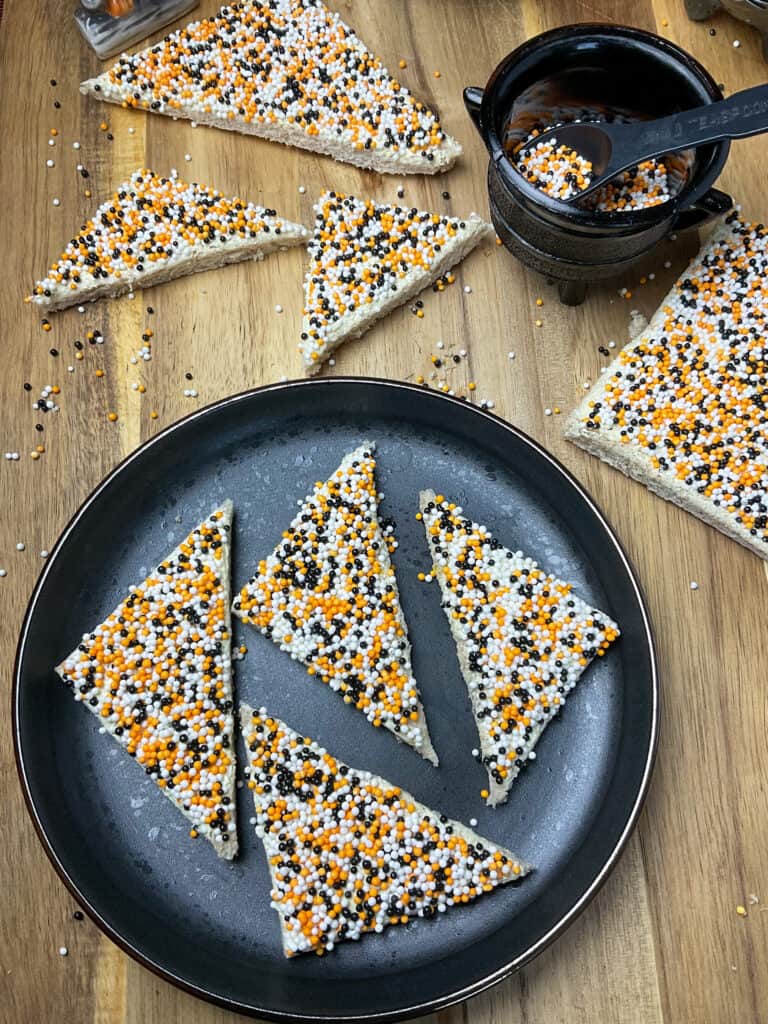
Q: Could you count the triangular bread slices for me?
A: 7